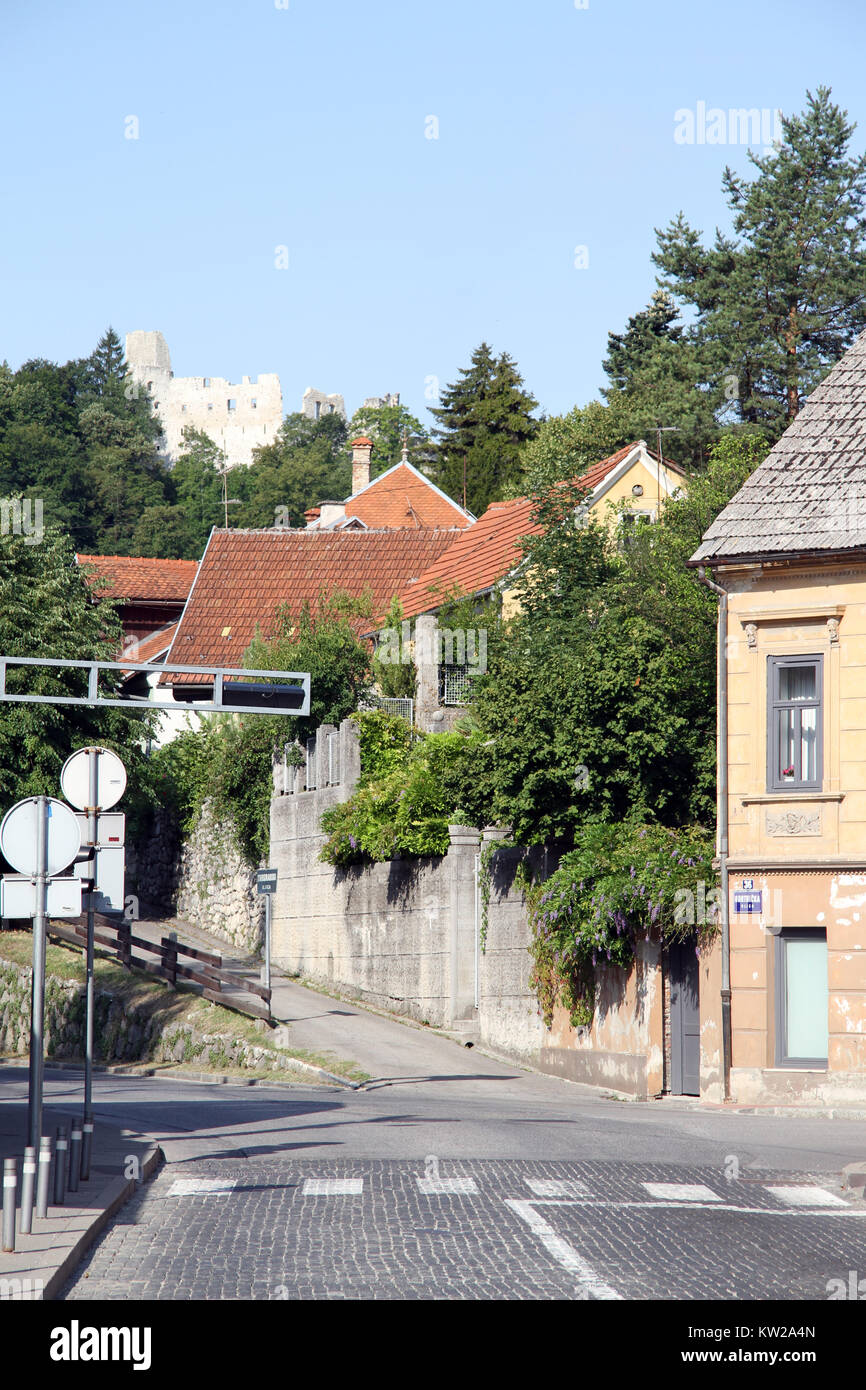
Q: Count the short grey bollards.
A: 6